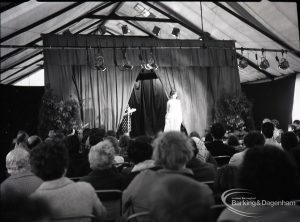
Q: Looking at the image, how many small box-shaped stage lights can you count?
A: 3